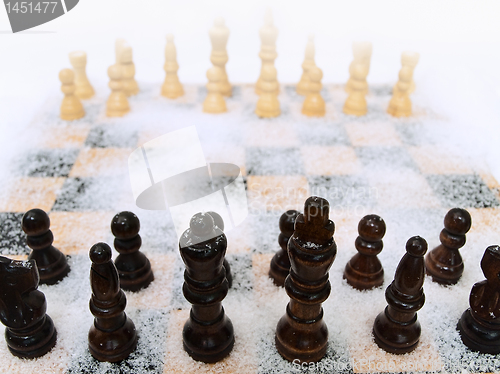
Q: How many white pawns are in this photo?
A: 7